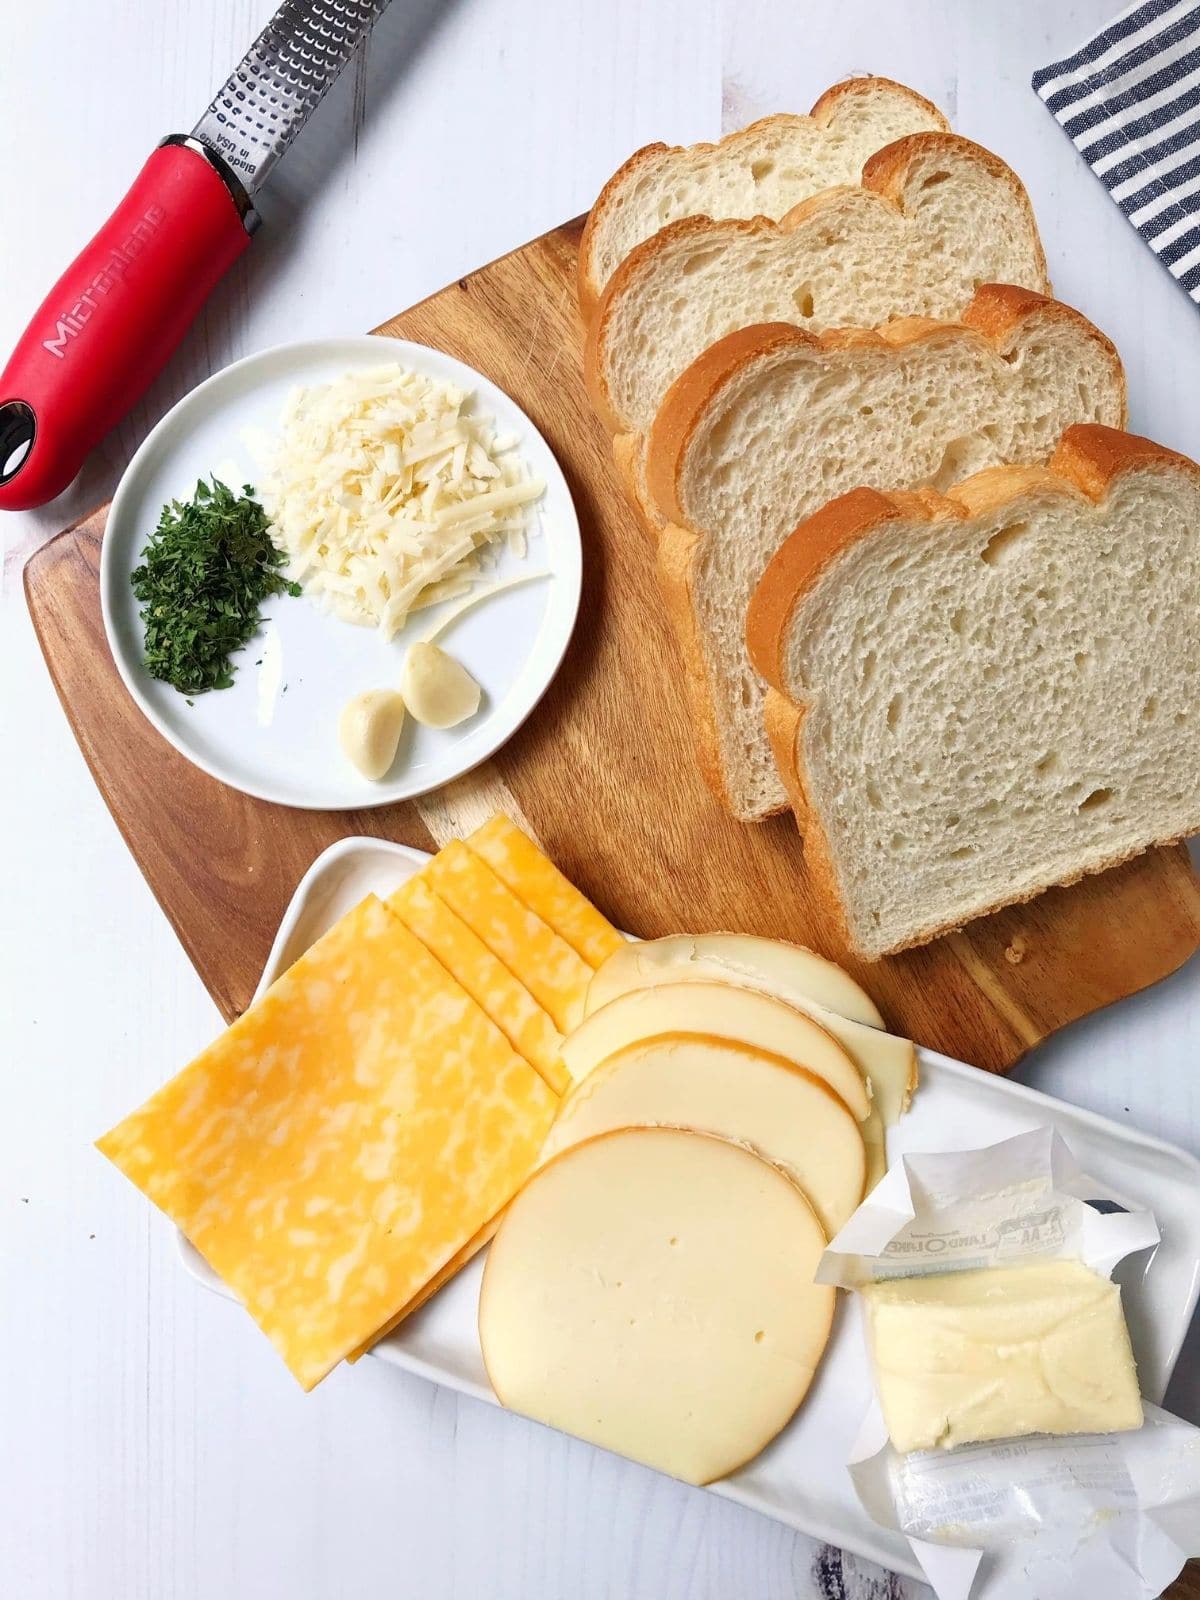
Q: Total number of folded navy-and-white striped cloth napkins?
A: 1